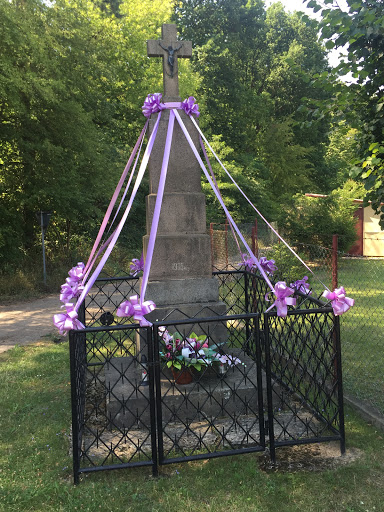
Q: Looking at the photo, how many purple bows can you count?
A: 12